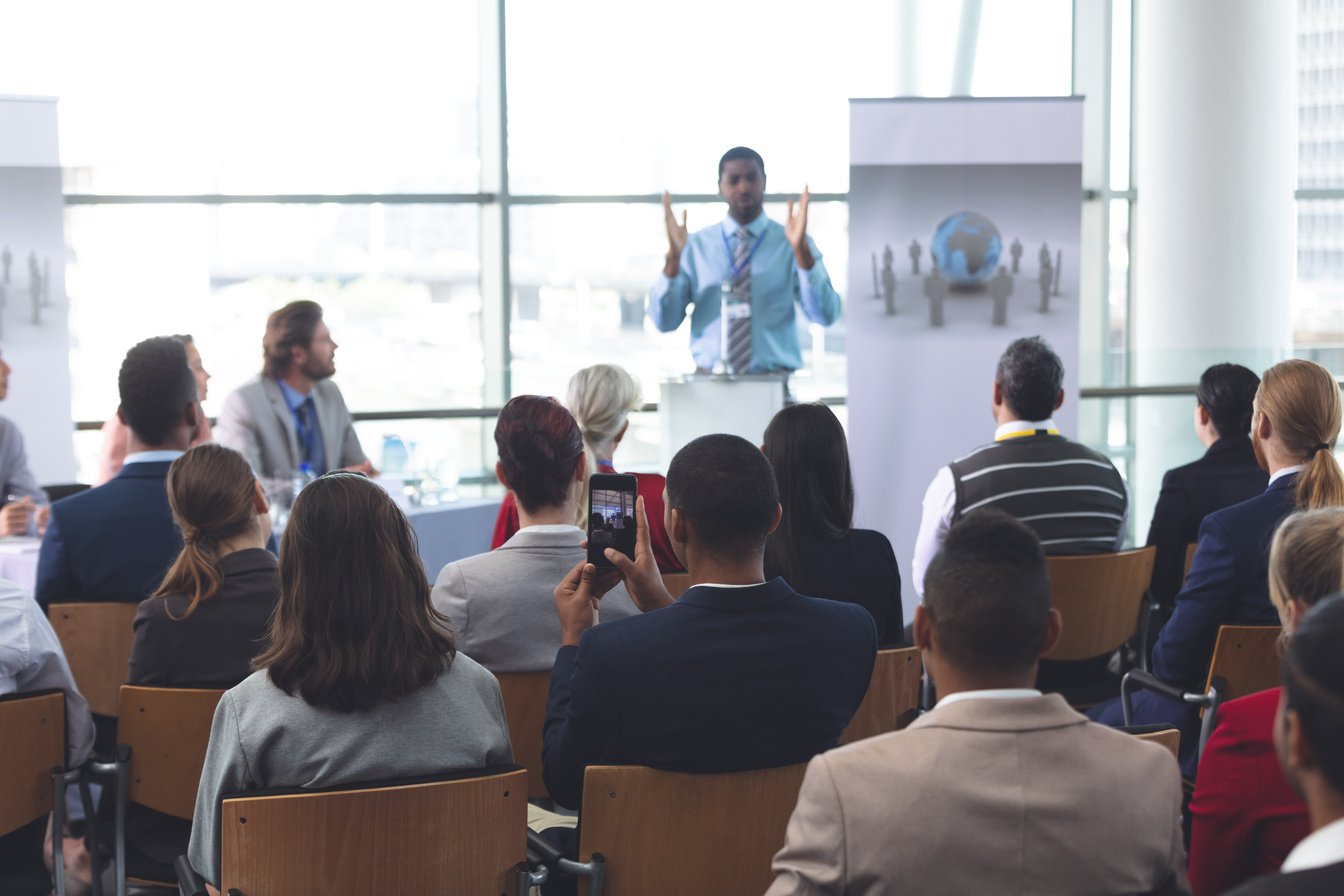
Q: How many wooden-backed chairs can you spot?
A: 12